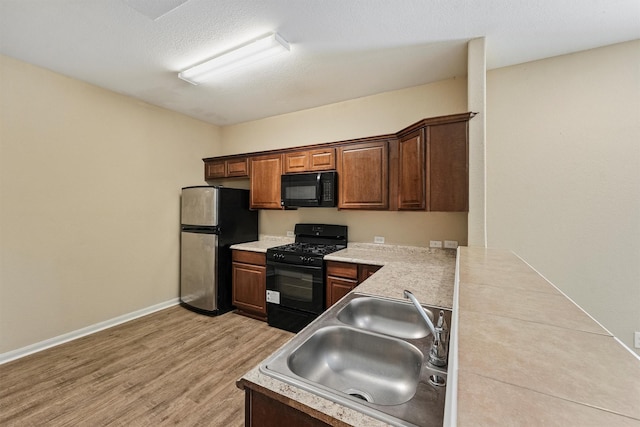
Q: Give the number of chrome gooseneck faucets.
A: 1